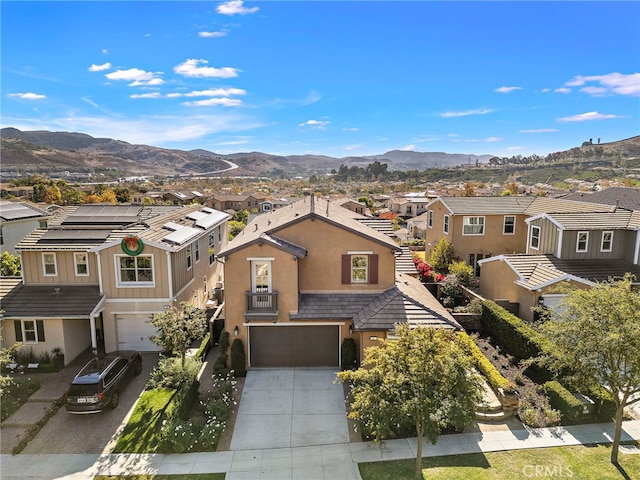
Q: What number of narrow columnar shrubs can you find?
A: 3